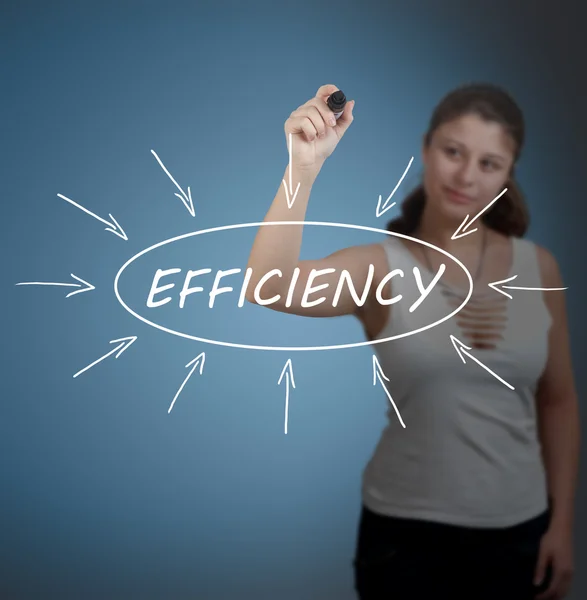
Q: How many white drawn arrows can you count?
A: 12